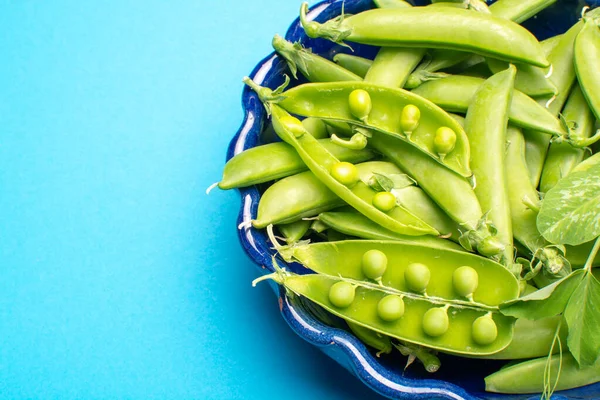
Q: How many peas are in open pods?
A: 13